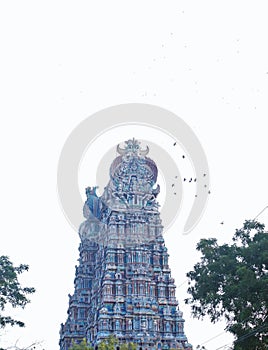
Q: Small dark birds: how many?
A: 13